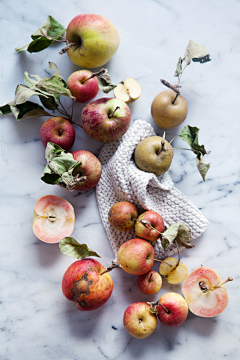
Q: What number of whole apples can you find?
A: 14